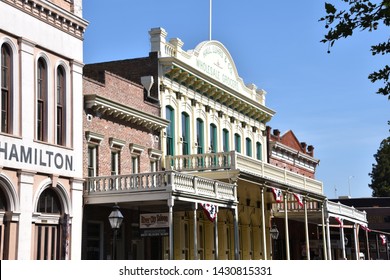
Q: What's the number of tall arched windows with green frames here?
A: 8